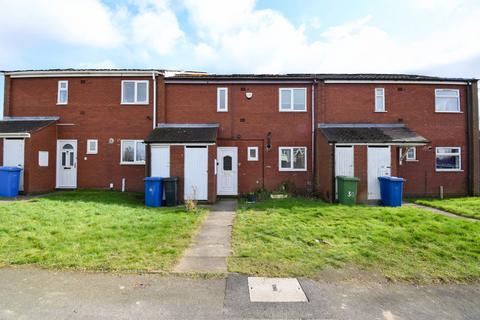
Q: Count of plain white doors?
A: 5